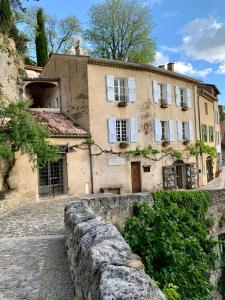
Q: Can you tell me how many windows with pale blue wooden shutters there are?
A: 6